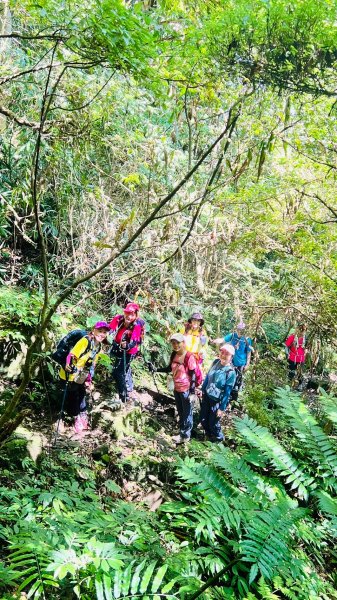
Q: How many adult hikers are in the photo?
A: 7